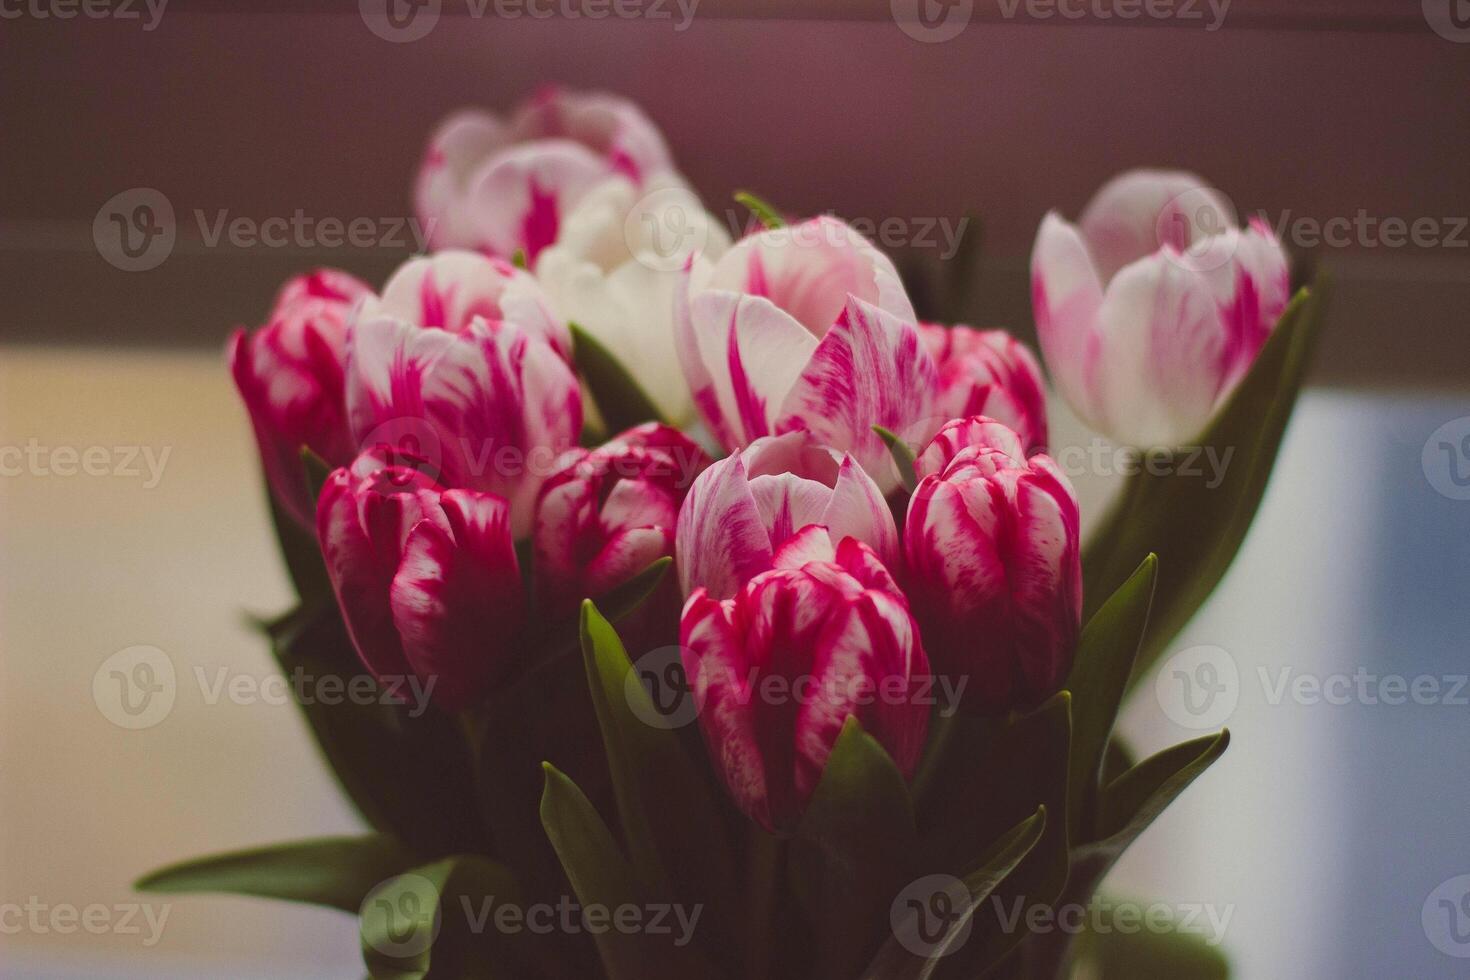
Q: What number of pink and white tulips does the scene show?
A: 11